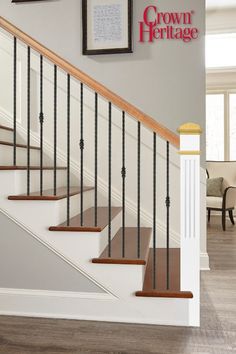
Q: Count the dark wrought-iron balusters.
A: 12